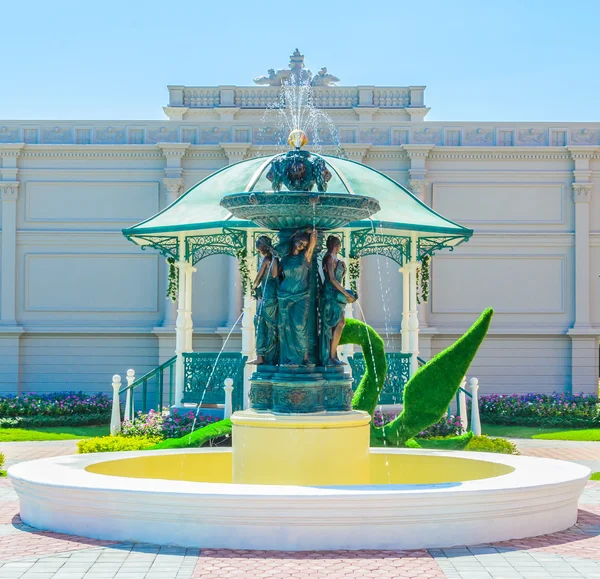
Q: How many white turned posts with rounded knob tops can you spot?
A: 5